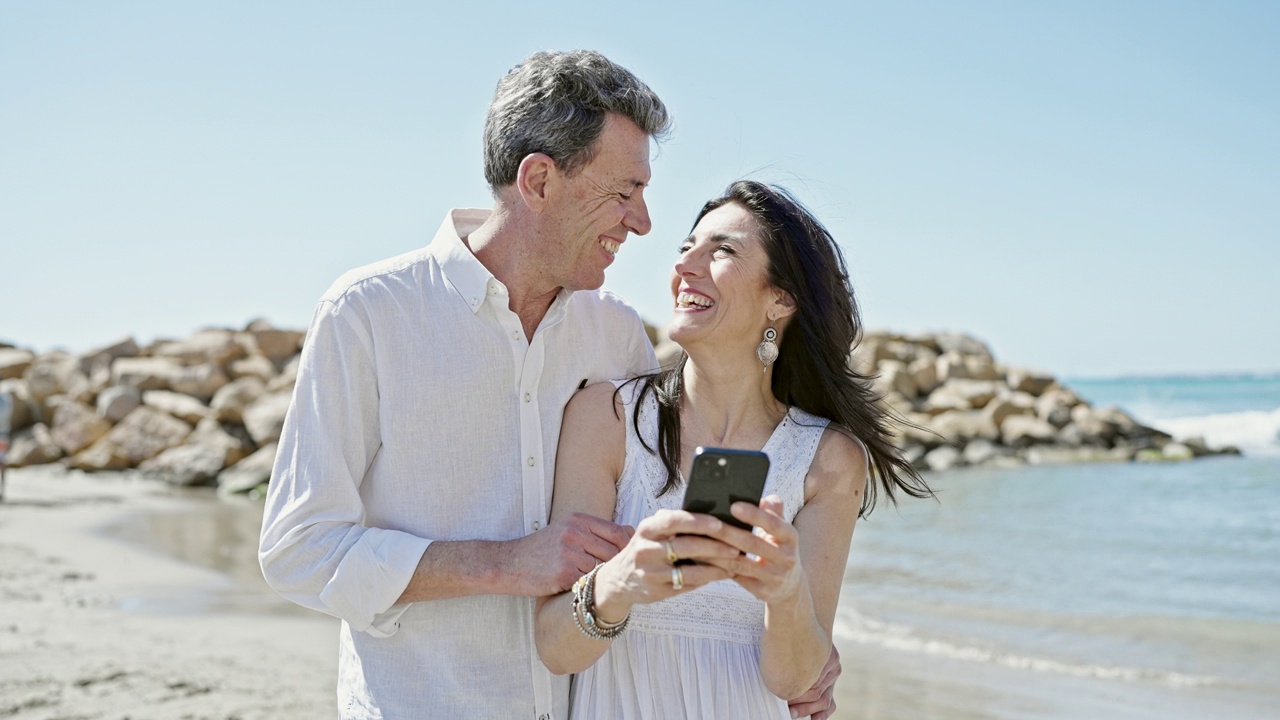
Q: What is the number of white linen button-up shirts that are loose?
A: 1